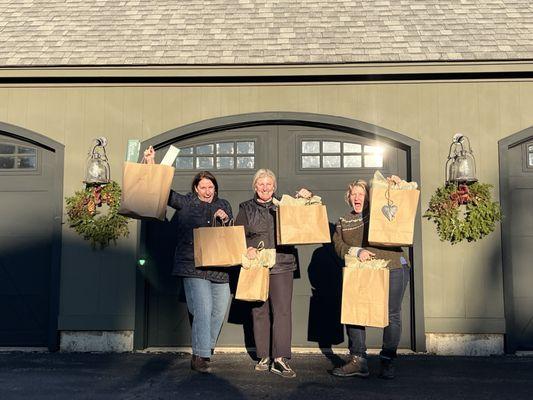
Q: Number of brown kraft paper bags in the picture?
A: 6